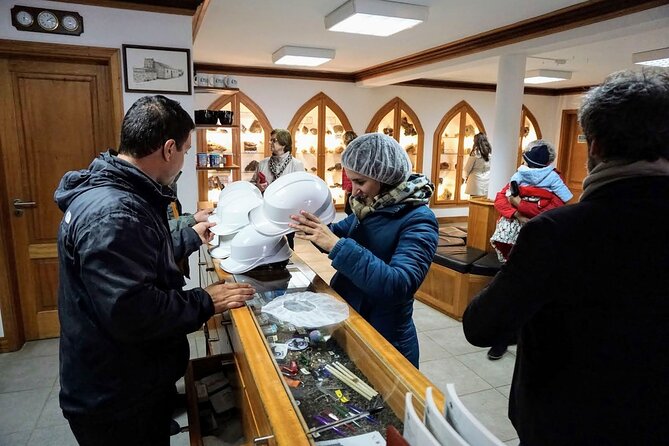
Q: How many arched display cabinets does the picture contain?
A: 5